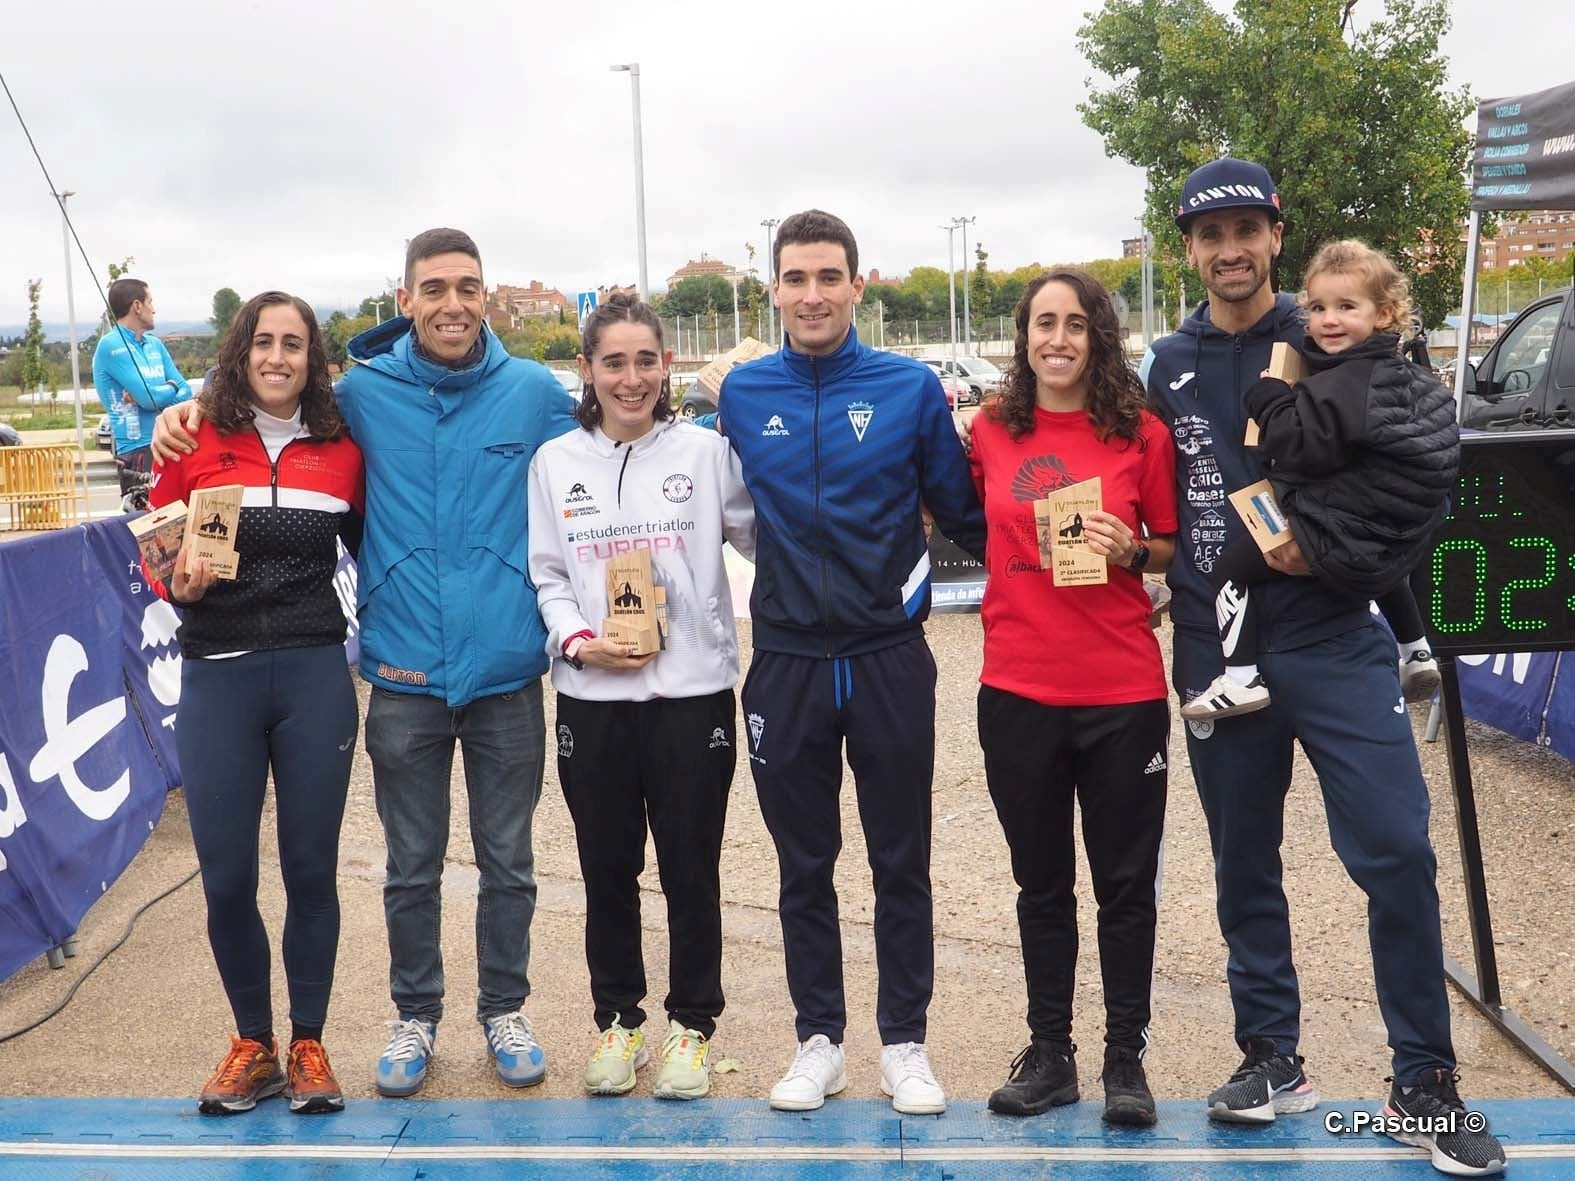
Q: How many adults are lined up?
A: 6